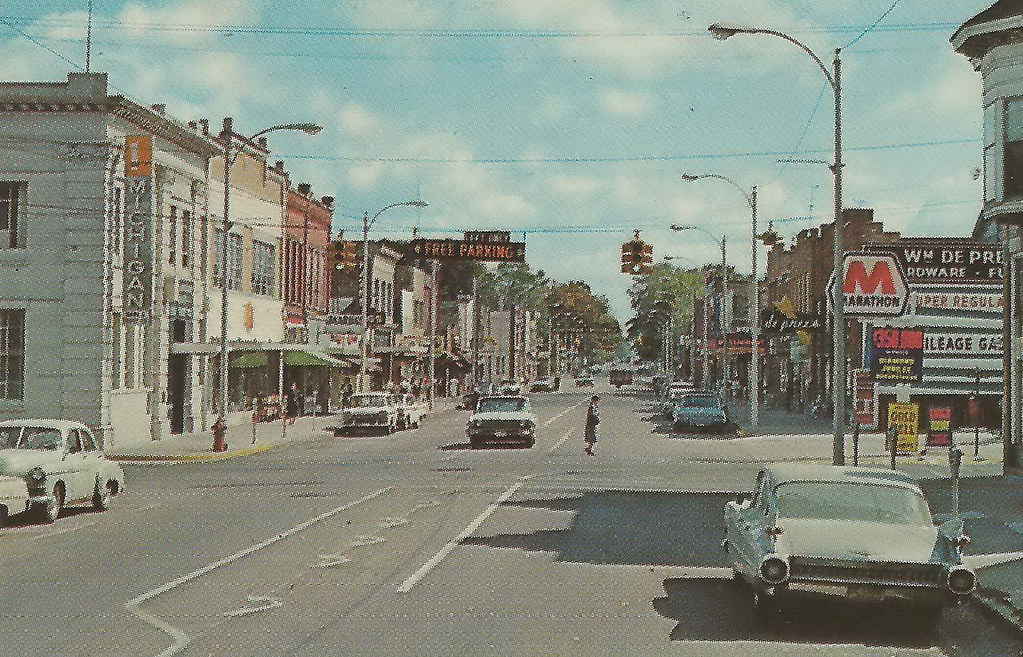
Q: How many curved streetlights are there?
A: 6